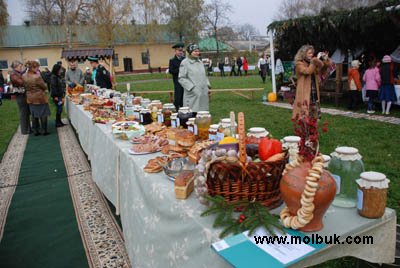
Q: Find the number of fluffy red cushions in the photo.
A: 0